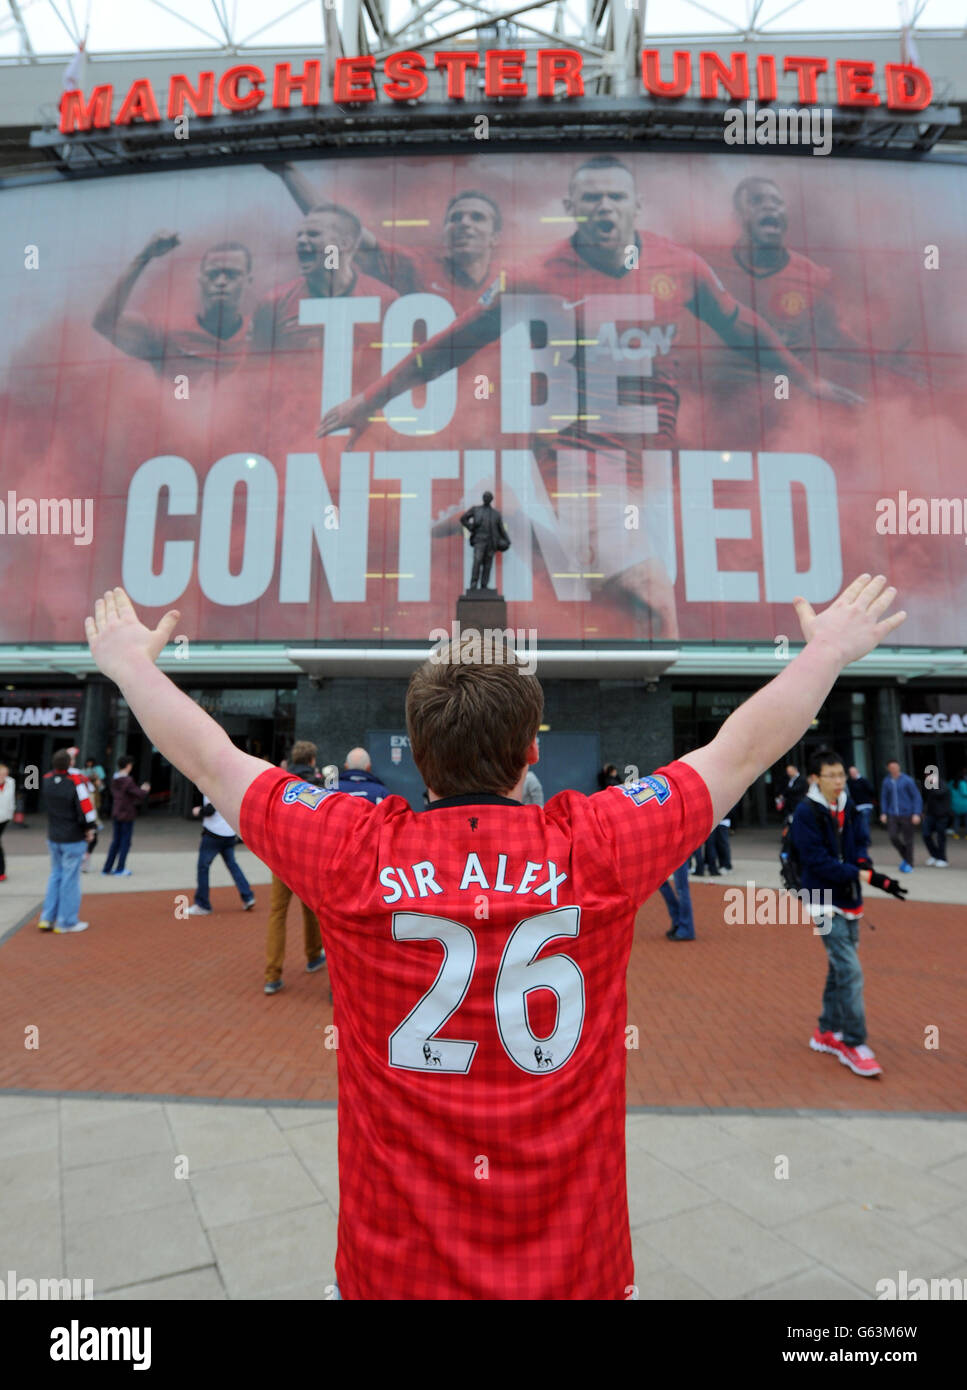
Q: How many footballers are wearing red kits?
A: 5